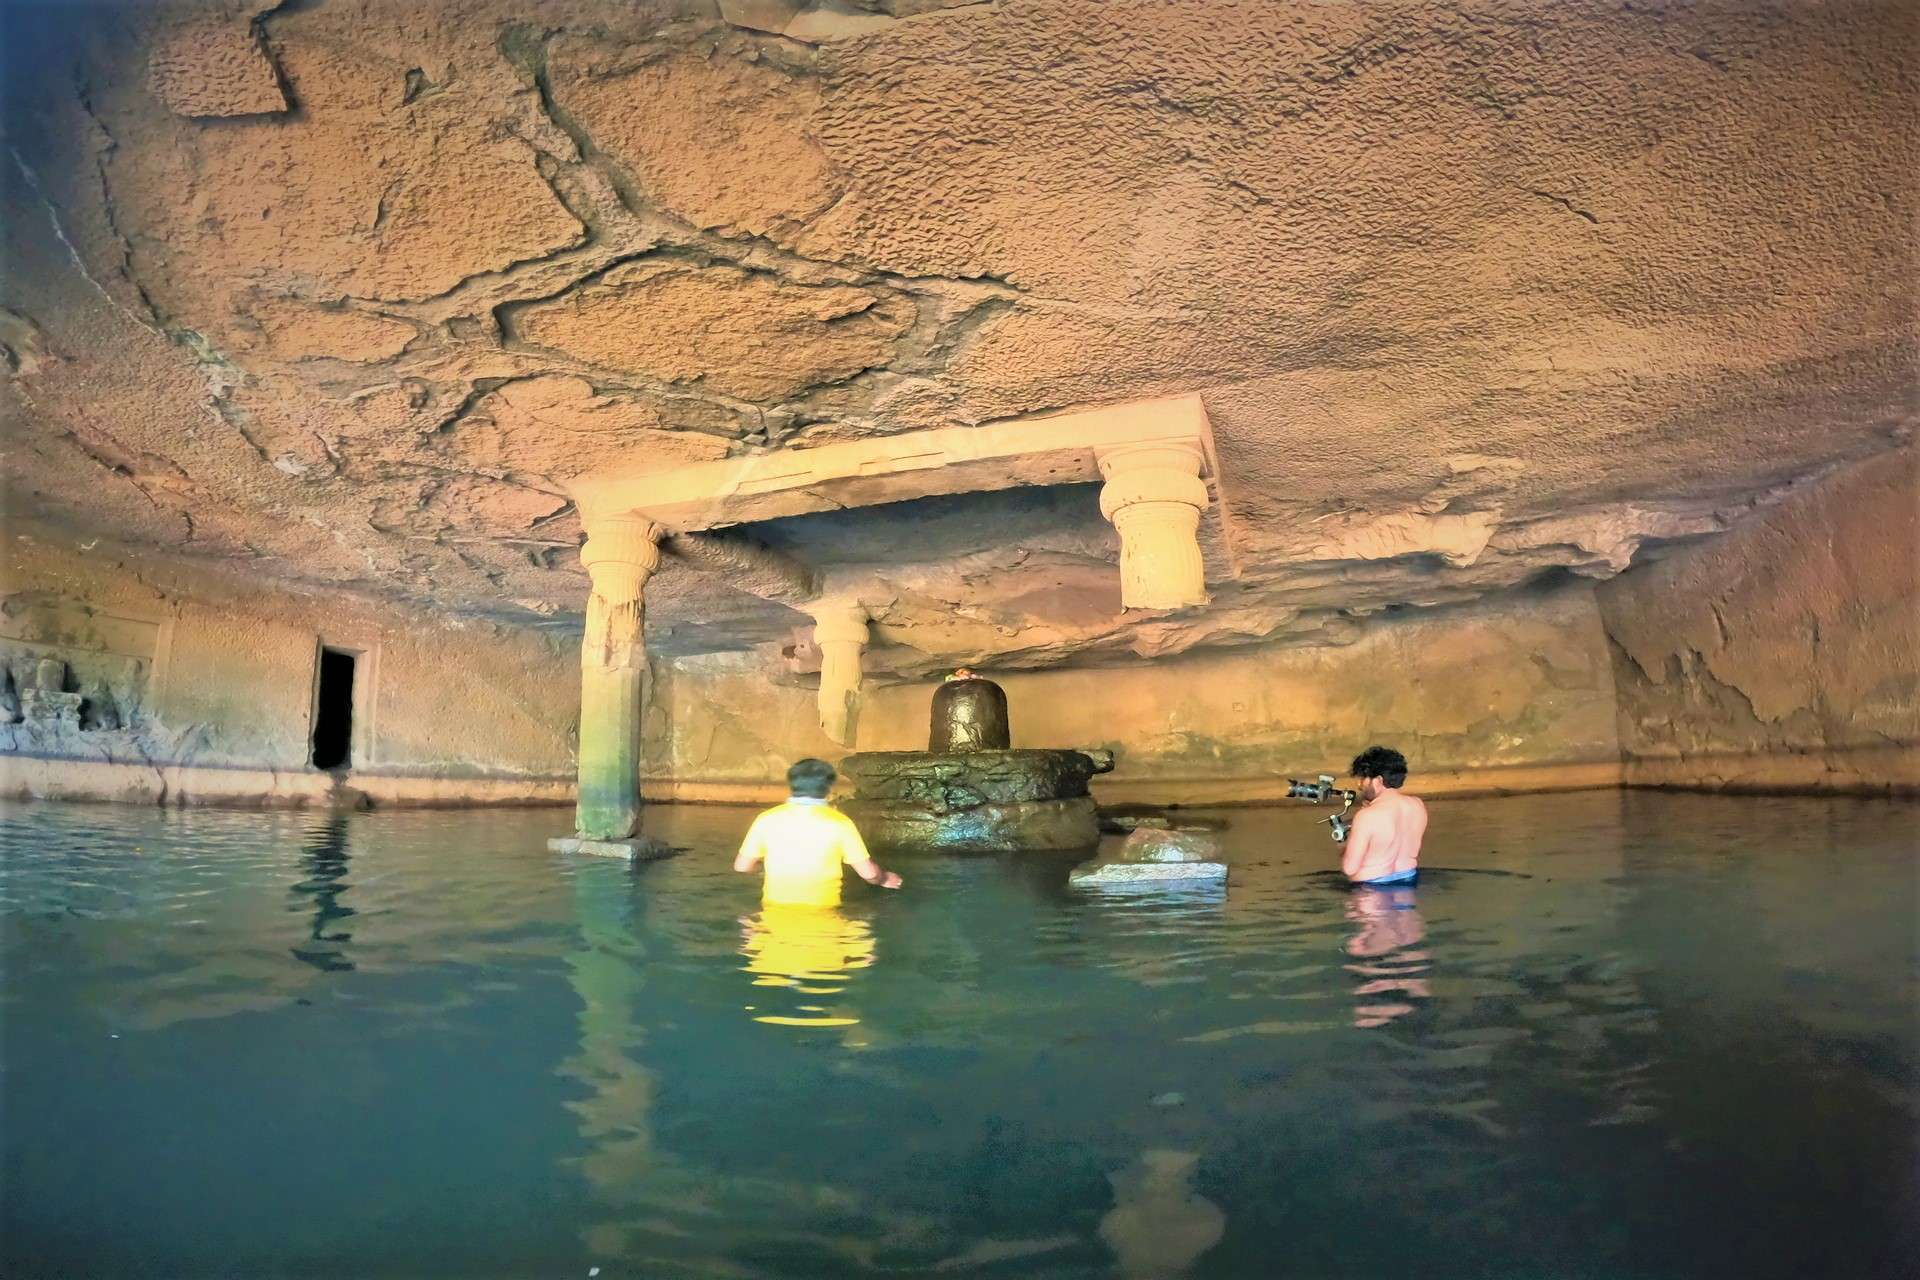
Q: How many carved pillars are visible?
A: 3